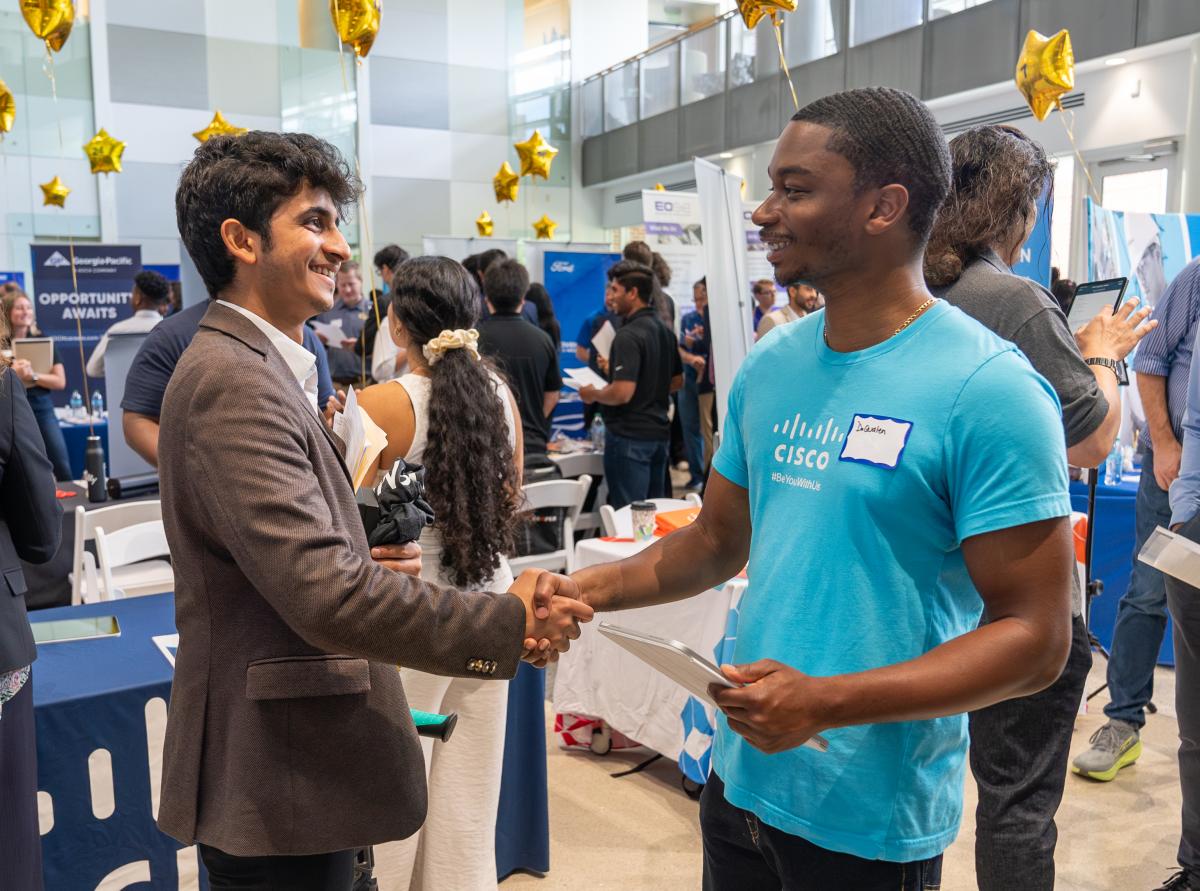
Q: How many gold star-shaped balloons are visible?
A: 12